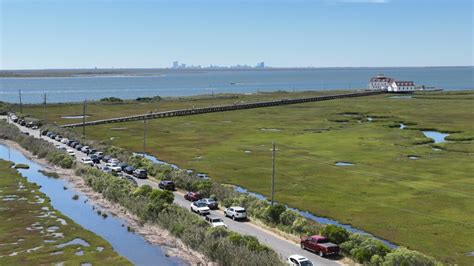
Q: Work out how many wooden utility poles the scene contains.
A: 5